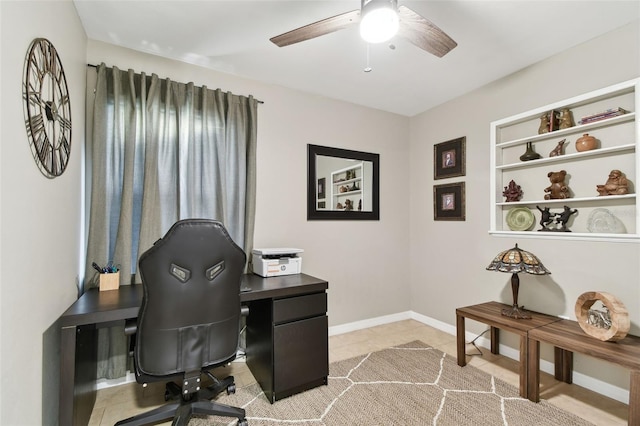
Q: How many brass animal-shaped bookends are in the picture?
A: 2